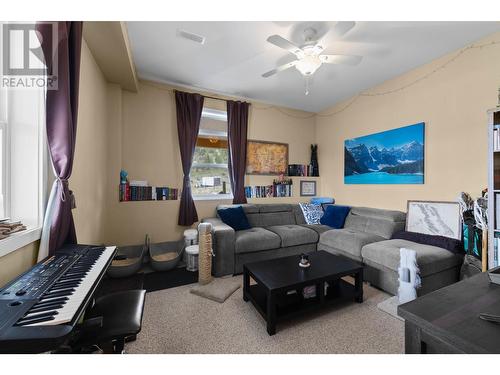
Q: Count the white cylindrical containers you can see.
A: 2